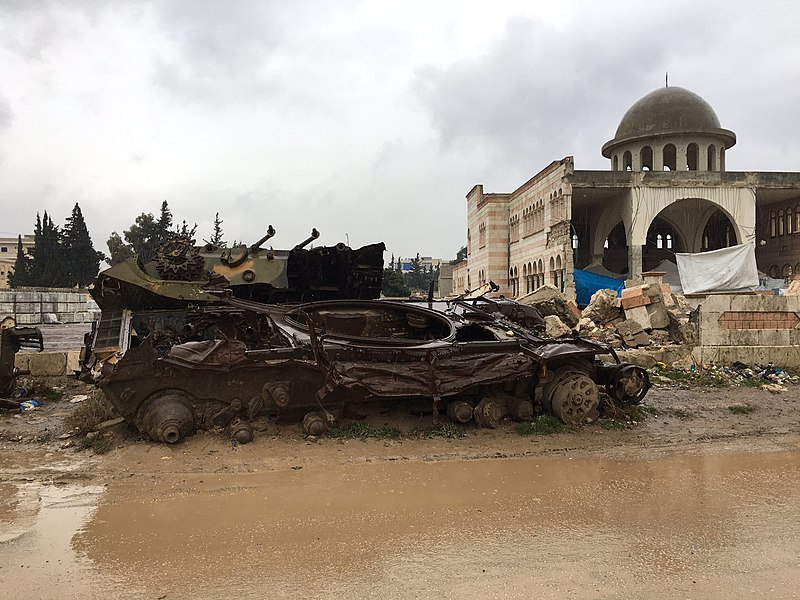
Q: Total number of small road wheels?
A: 5